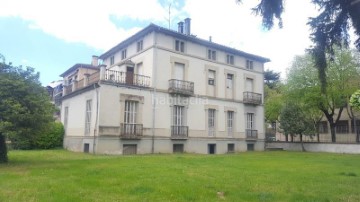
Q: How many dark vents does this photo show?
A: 6